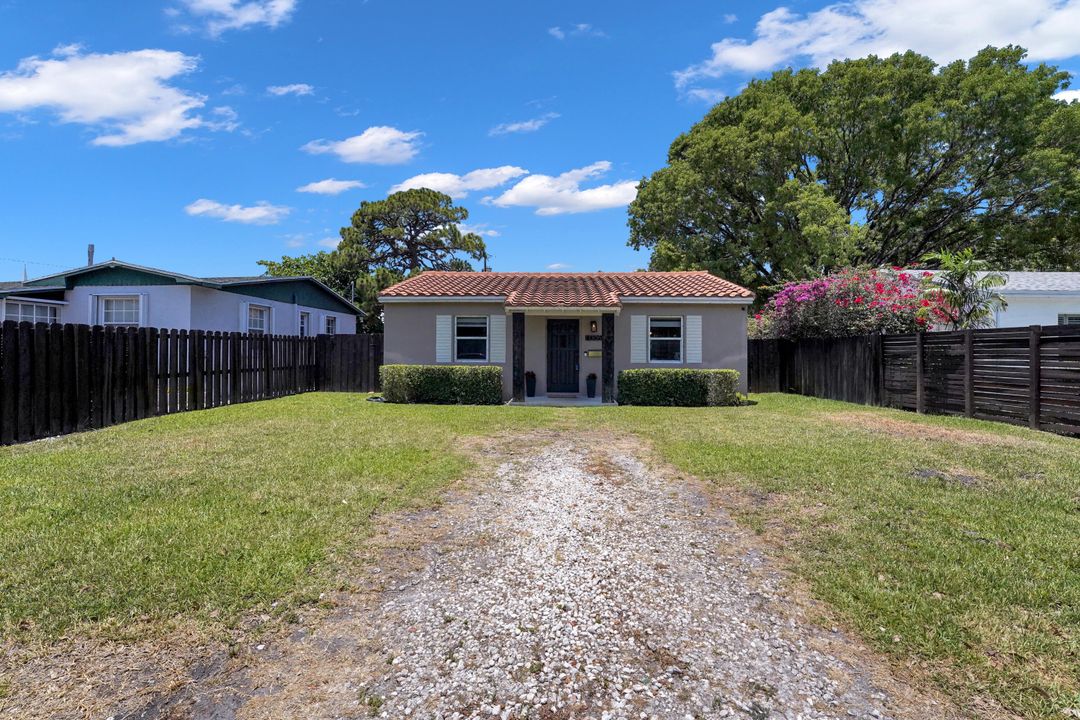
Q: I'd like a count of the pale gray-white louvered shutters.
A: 4